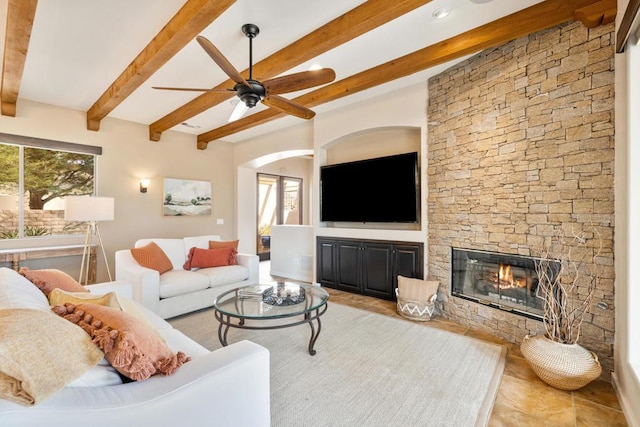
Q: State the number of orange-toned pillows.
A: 5